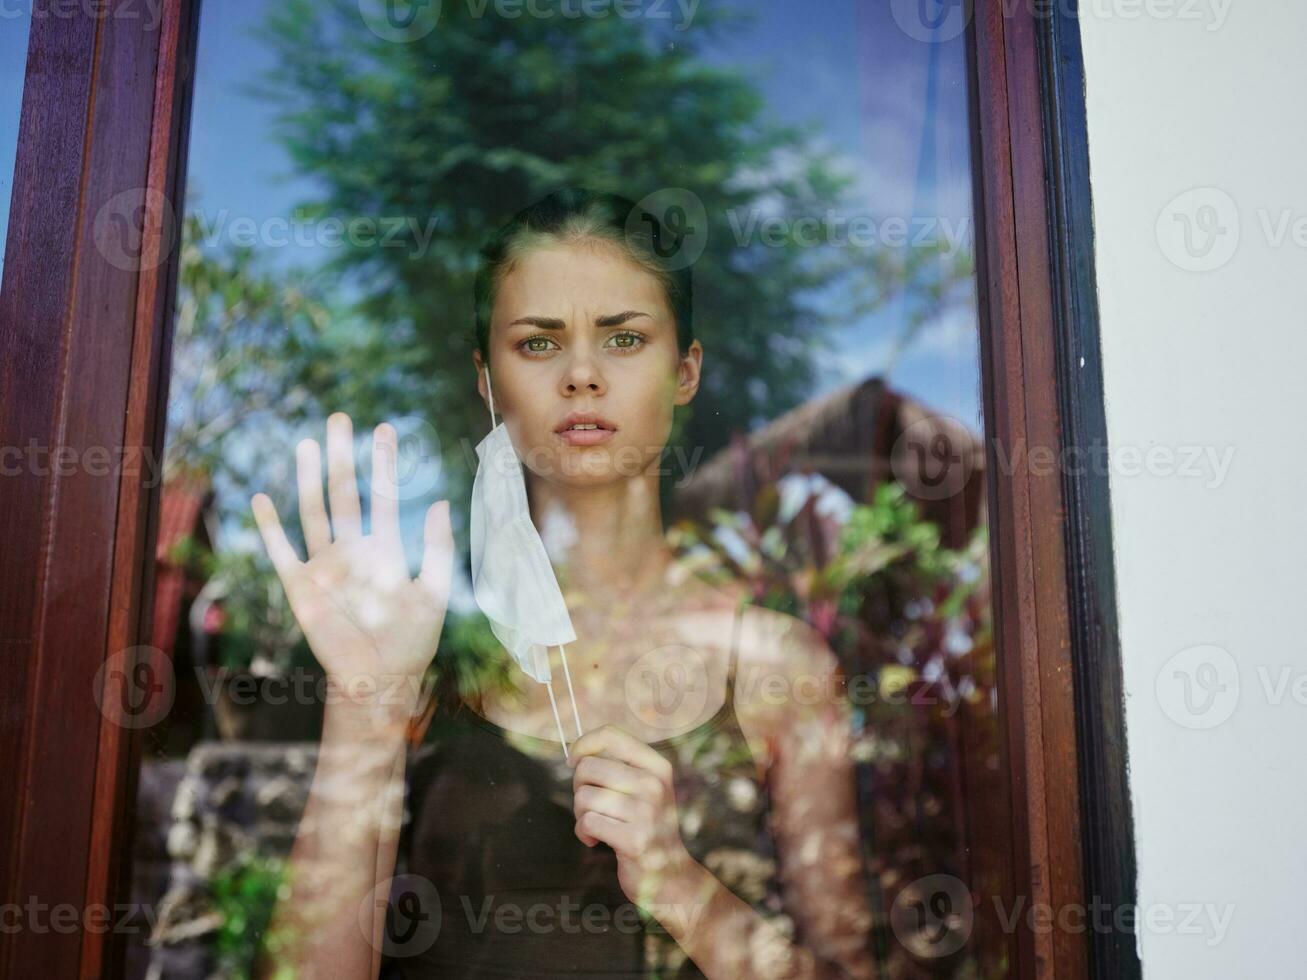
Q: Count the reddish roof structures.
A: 2